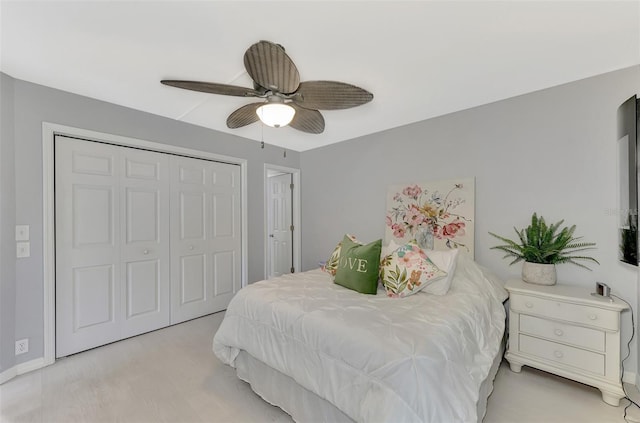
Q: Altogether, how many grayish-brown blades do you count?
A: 5